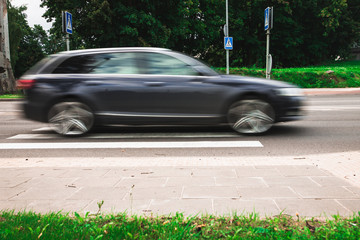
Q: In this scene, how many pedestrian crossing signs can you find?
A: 3